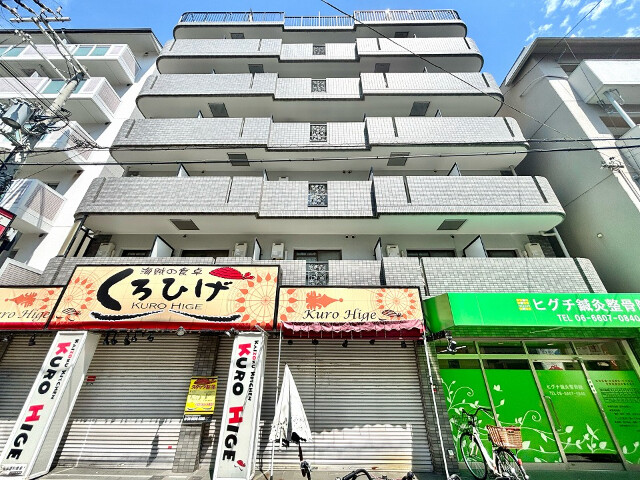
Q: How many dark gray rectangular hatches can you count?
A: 10